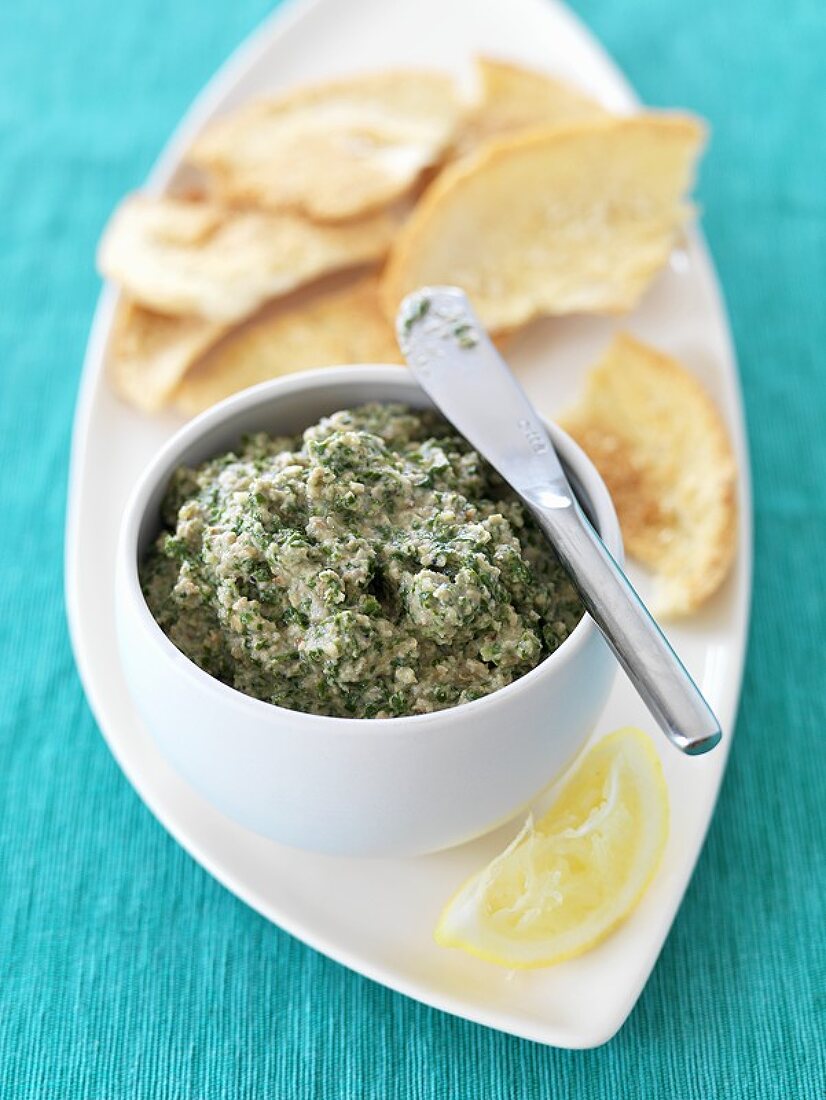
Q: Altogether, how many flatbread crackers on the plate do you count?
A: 7